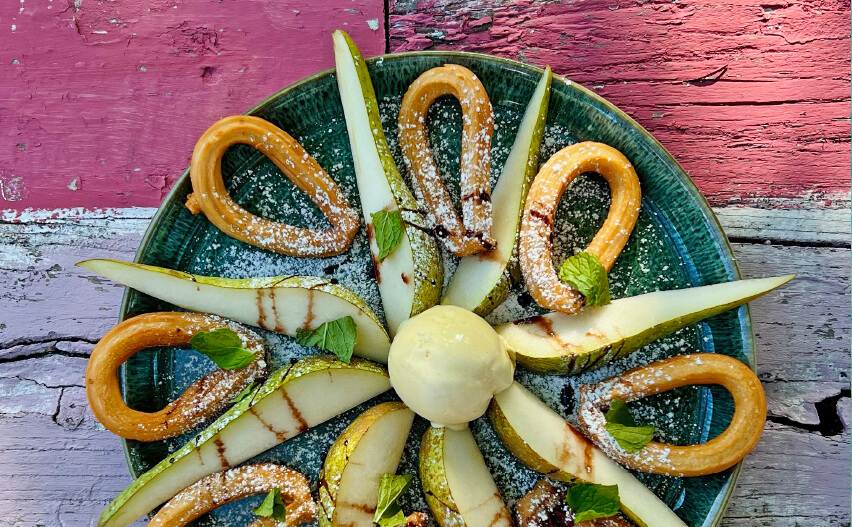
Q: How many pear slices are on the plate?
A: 8